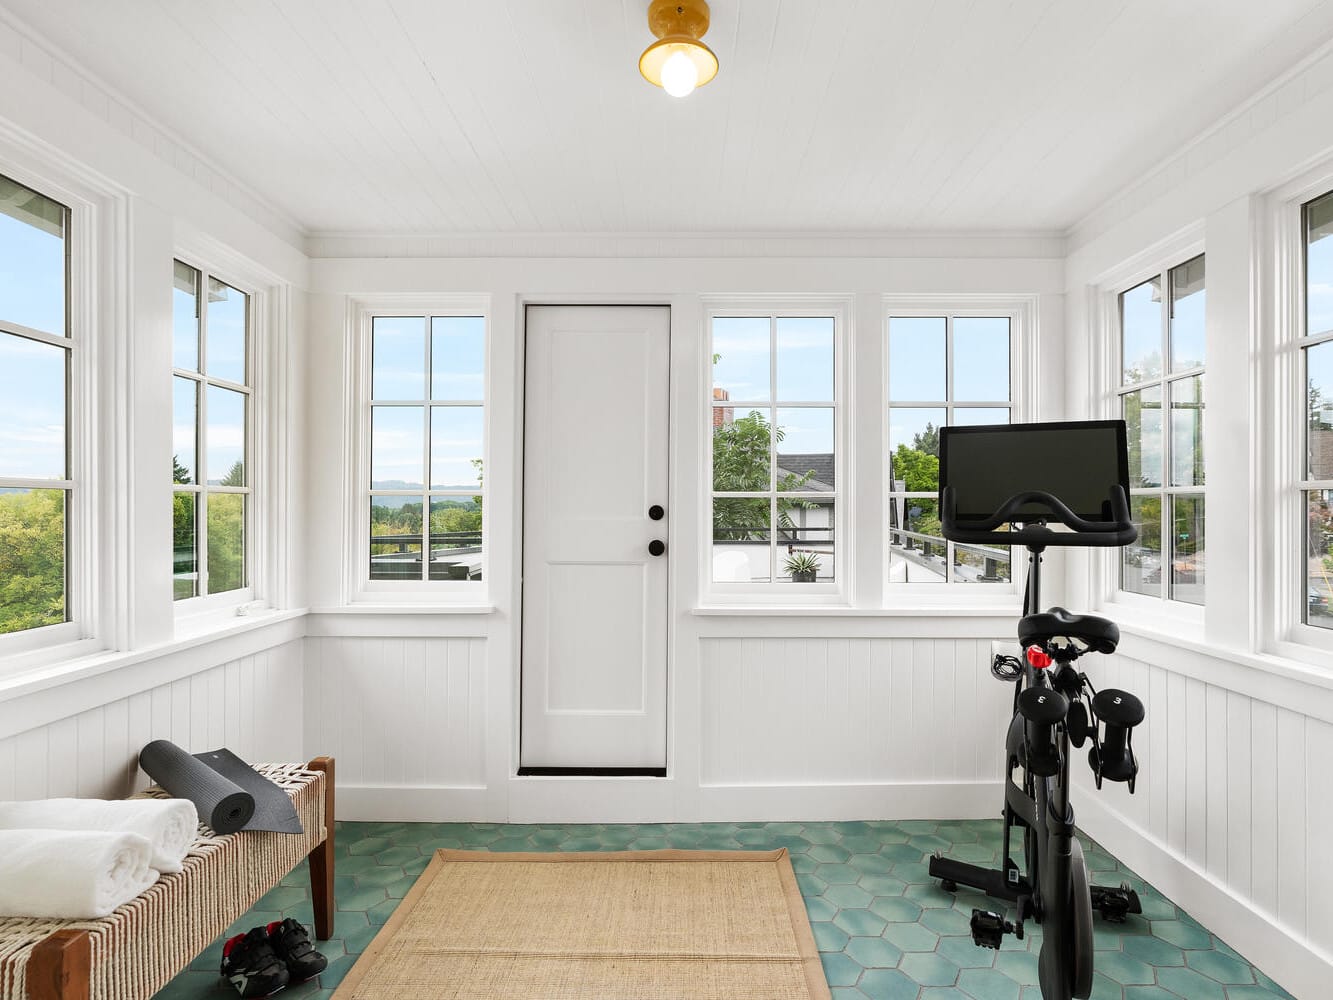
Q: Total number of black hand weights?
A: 2